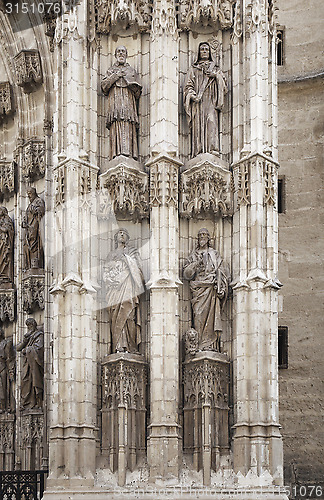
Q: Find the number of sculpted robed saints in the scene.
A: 8